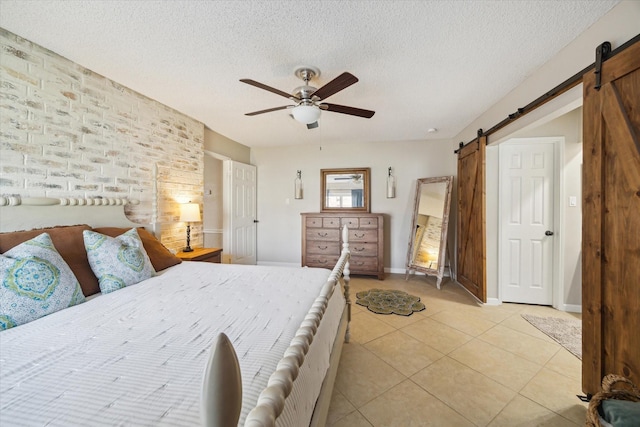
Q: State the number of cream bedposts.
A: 3